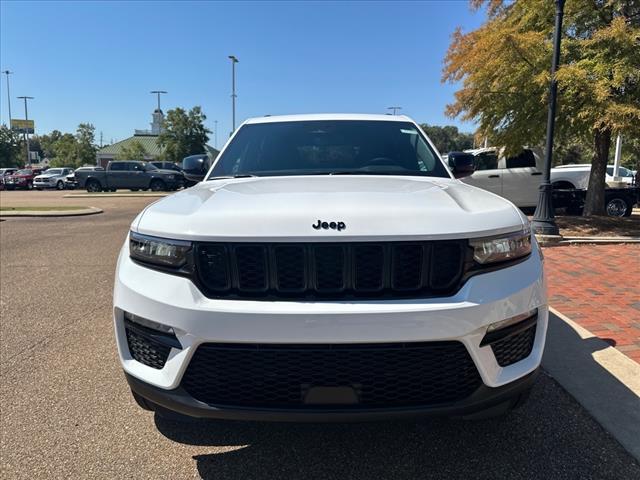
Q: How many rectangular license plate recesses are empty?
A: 1